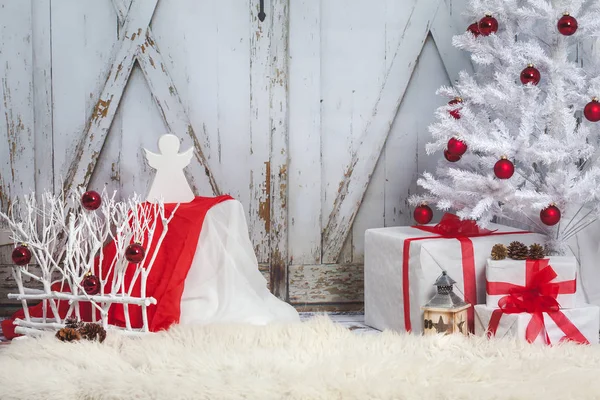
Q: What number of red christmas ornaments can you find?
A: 15